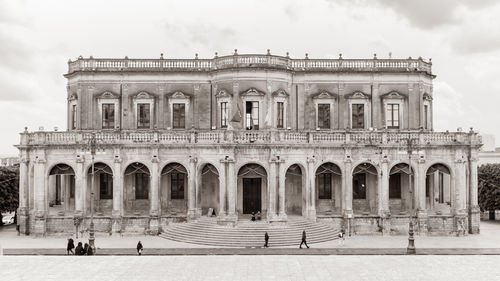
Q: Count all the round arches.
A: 11